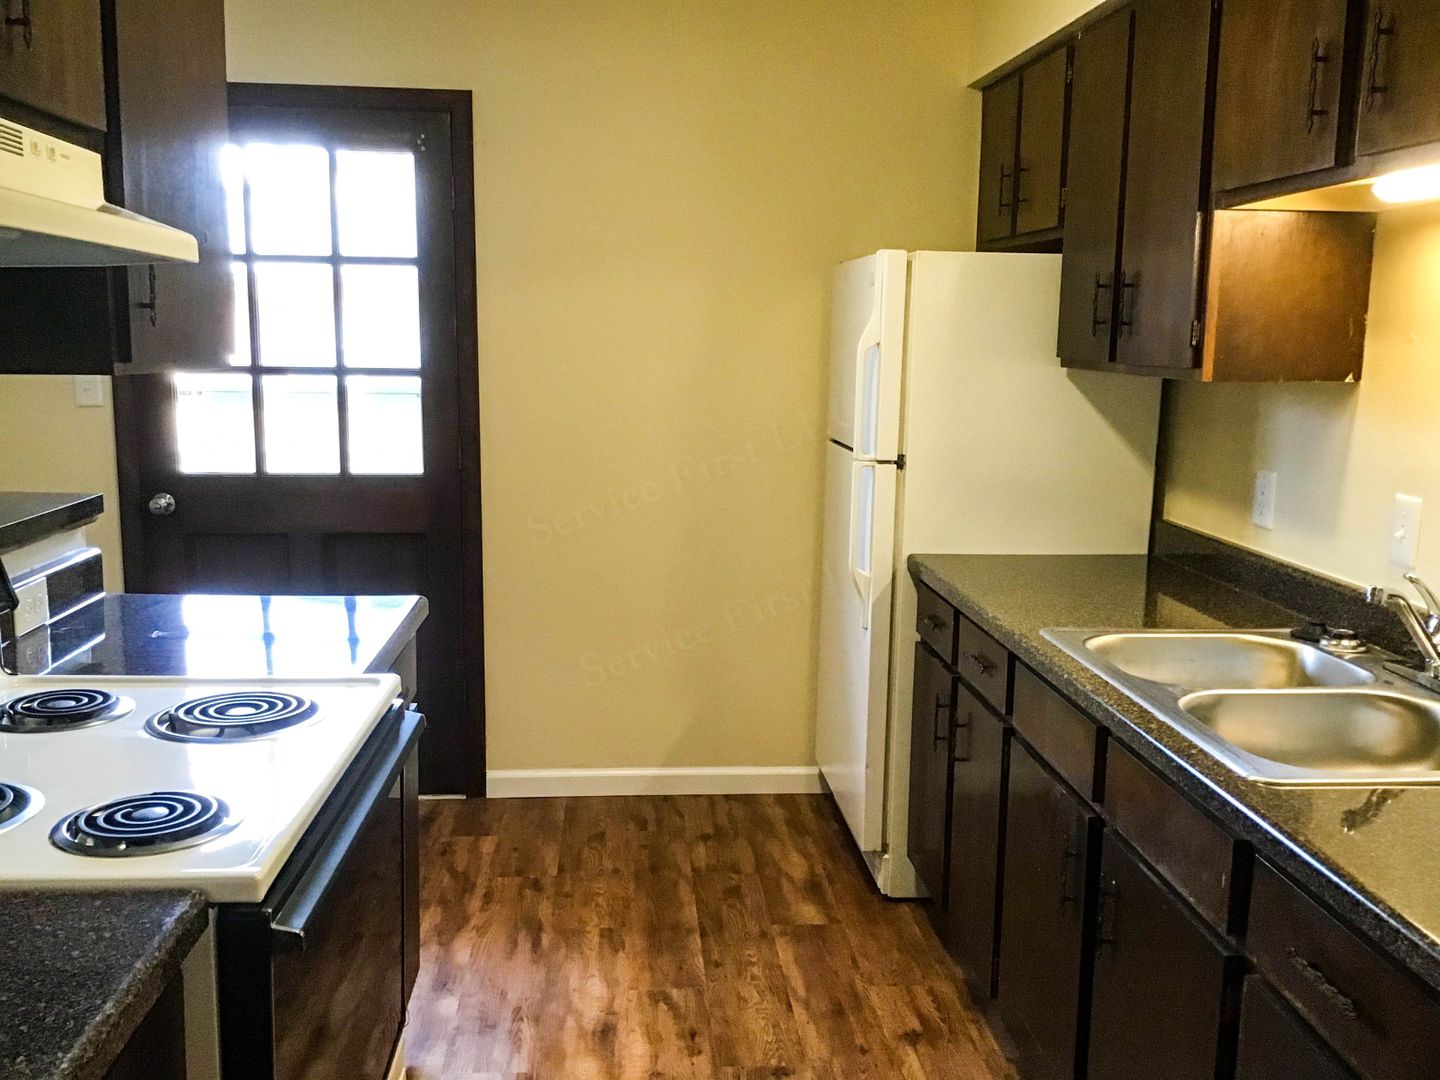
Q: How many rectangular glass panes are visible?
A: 9